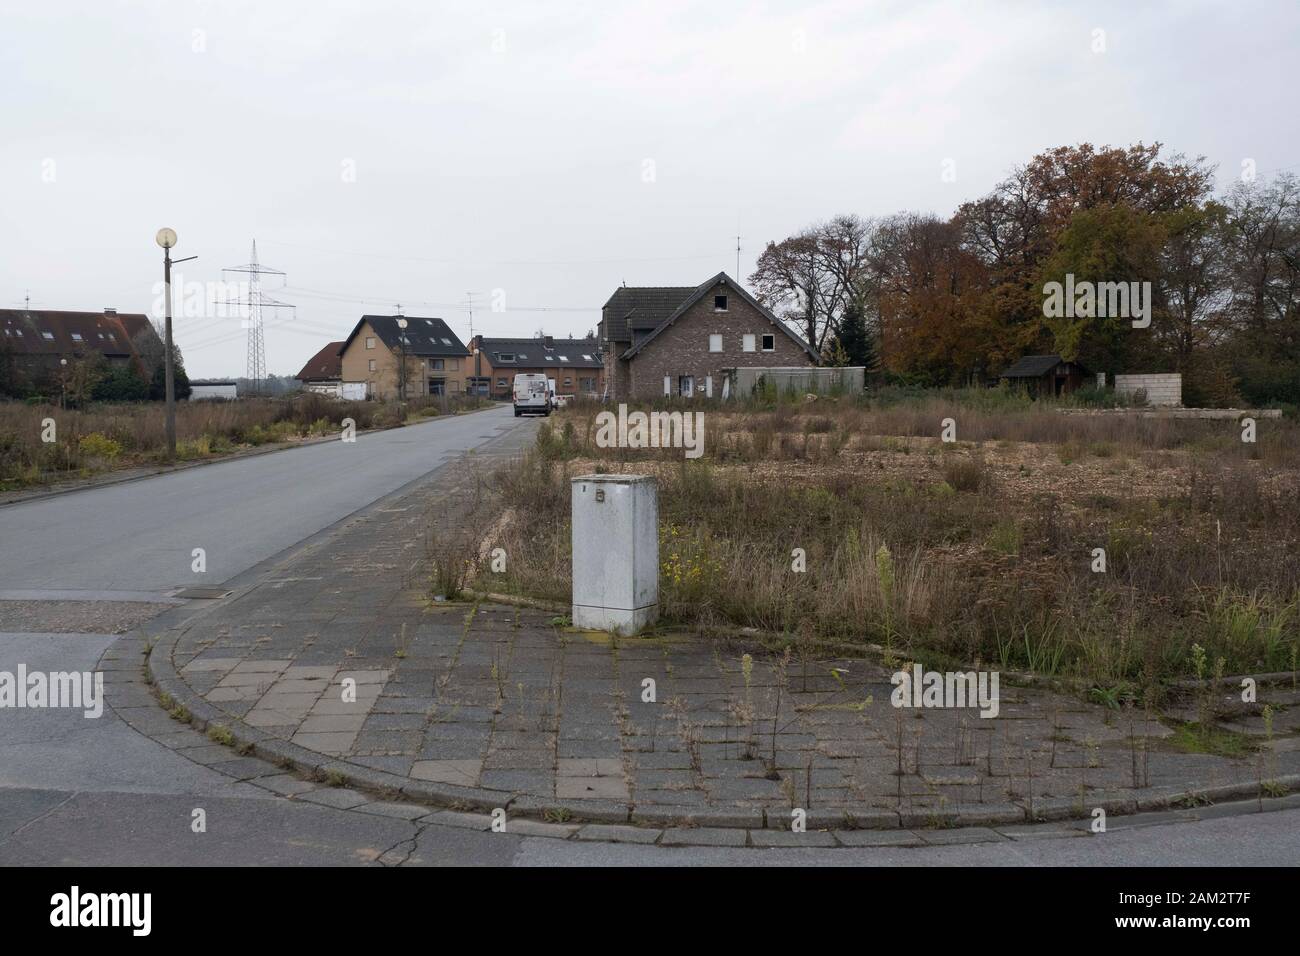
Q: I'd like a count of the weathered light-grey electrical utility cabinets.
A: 1